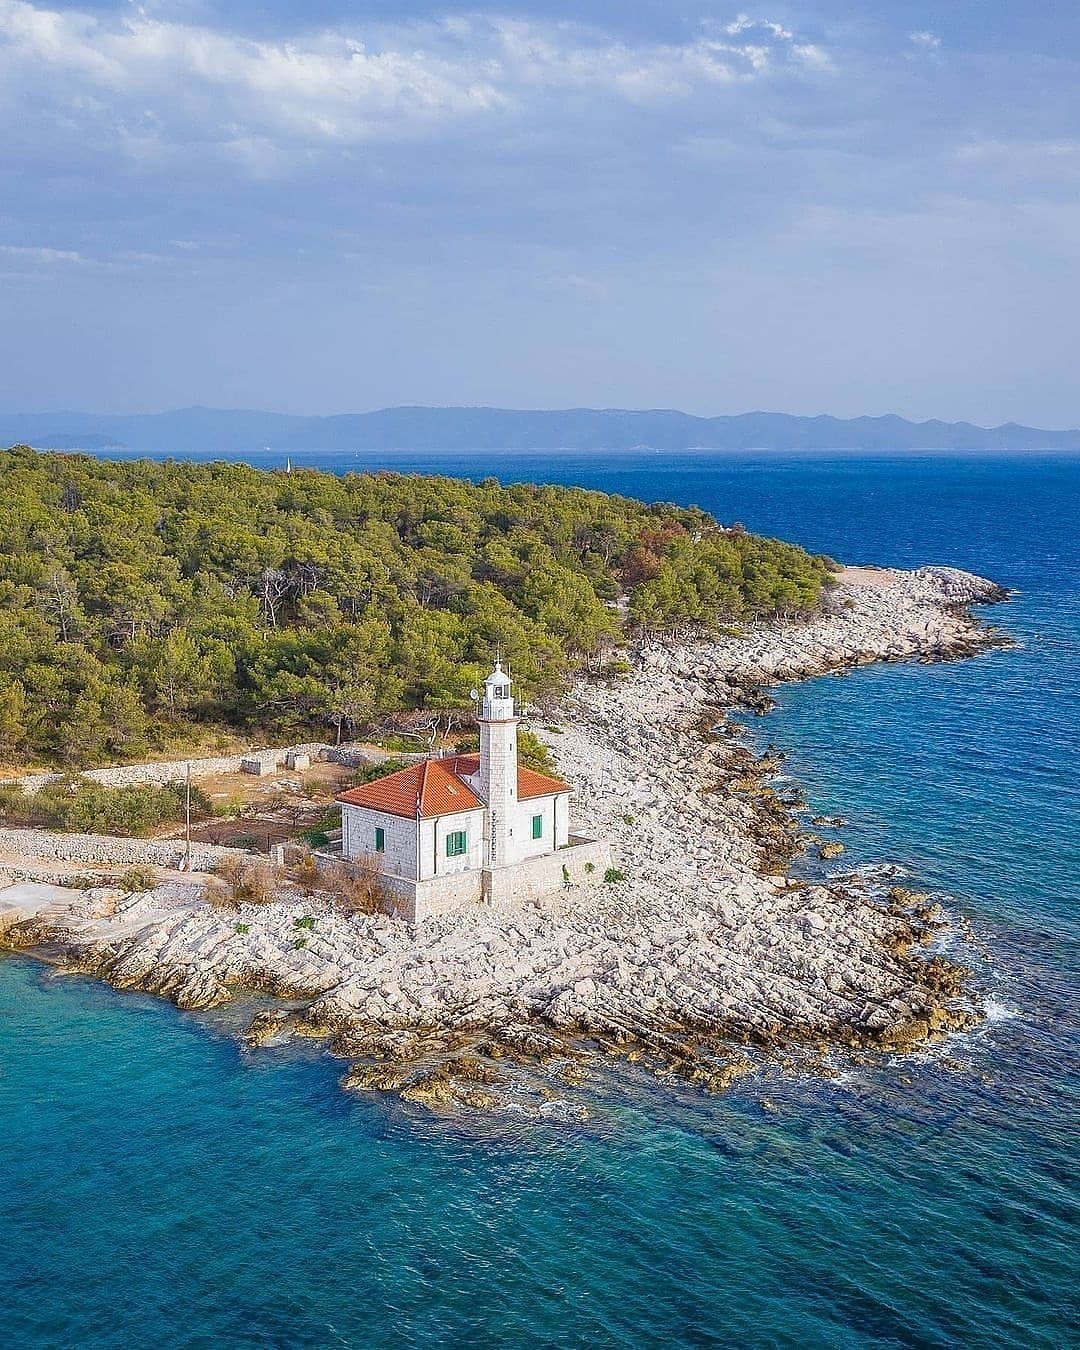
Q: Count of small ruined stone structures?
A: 2